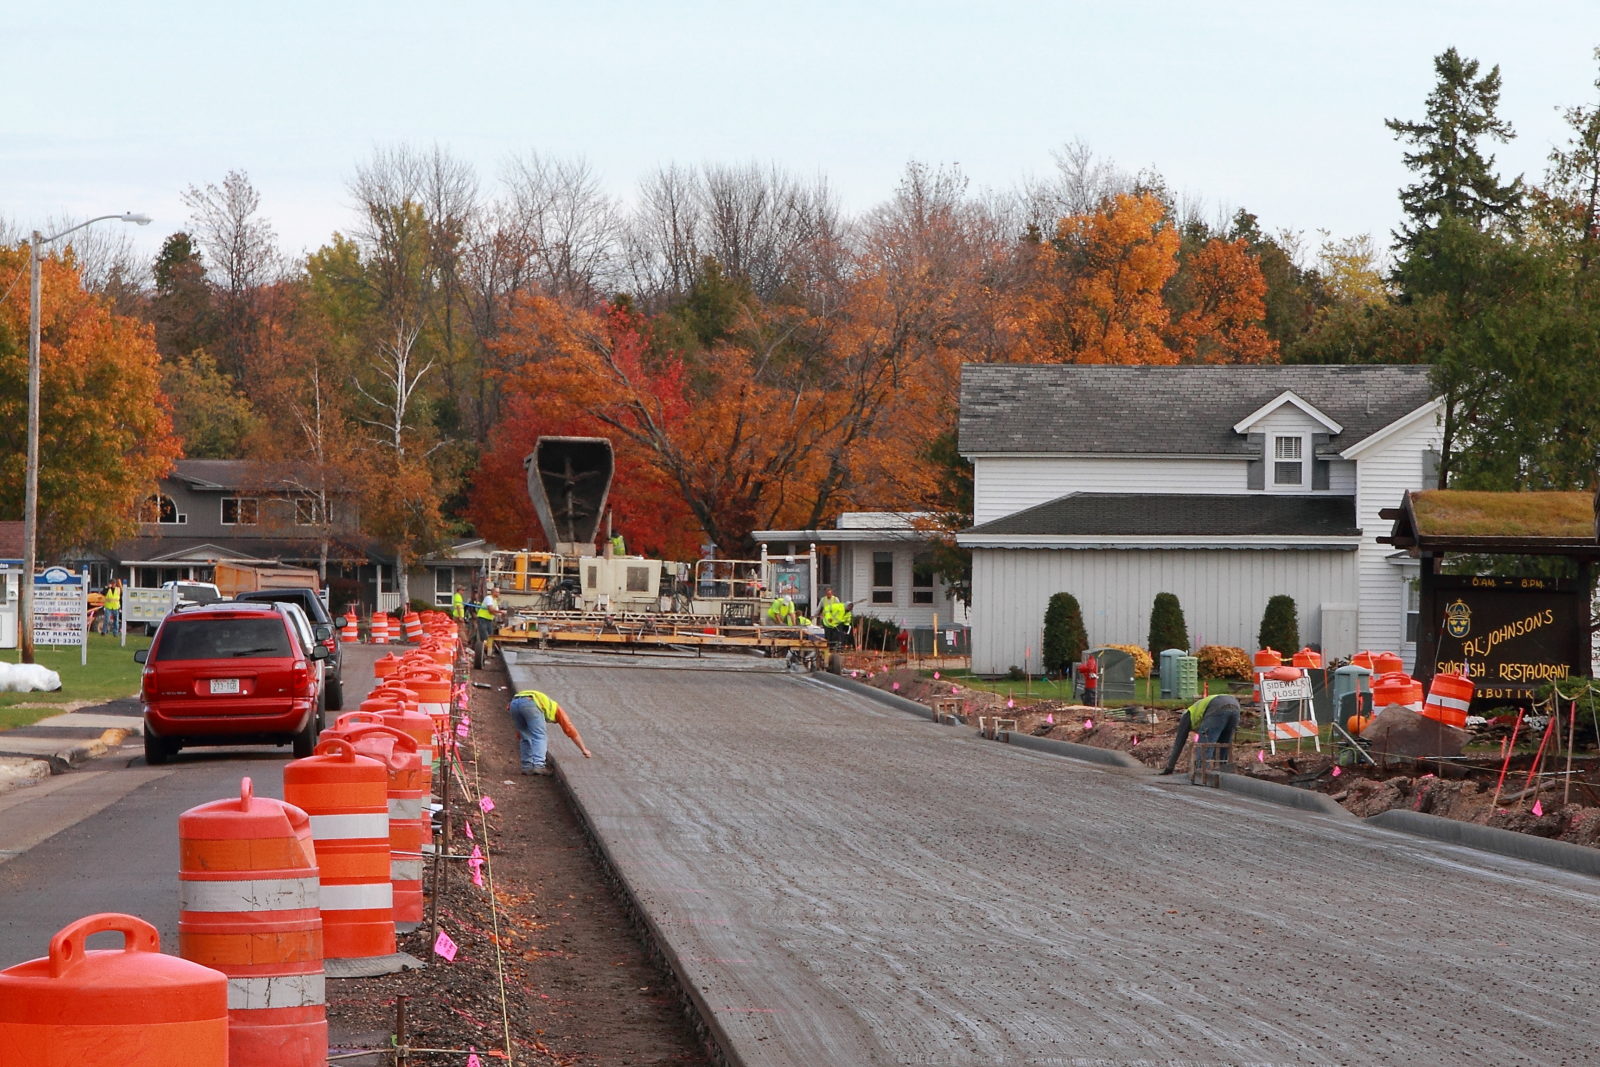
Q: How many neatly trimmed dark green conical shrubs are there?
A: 3